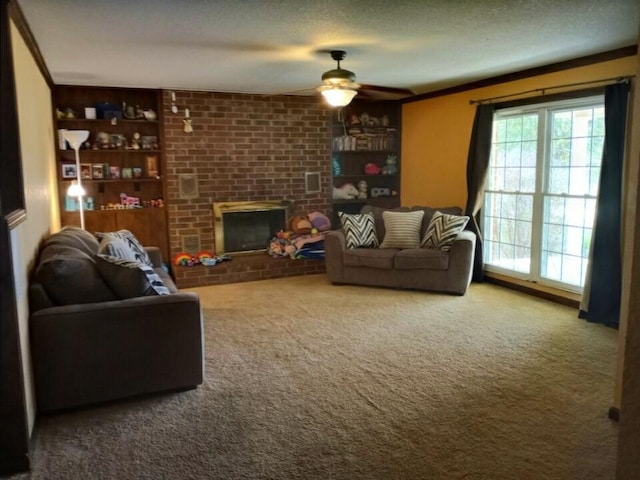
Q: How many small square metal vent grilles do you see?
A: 3